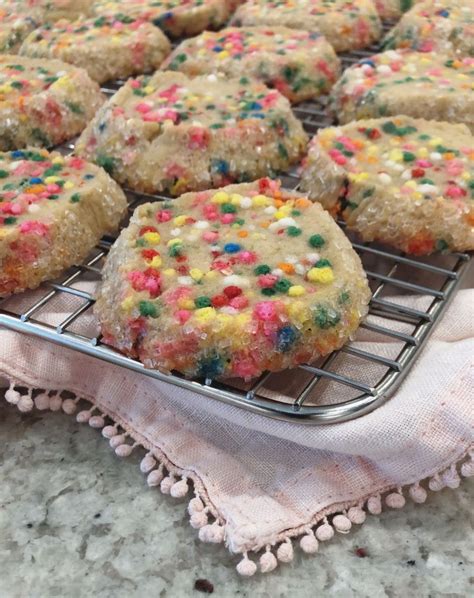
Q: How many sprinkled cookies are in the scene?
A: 14